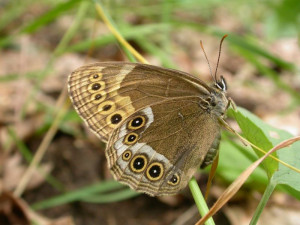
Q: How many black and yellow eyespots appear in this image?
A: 11